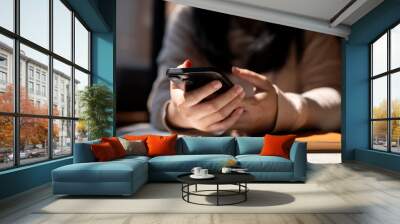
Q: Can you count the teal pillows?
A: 2